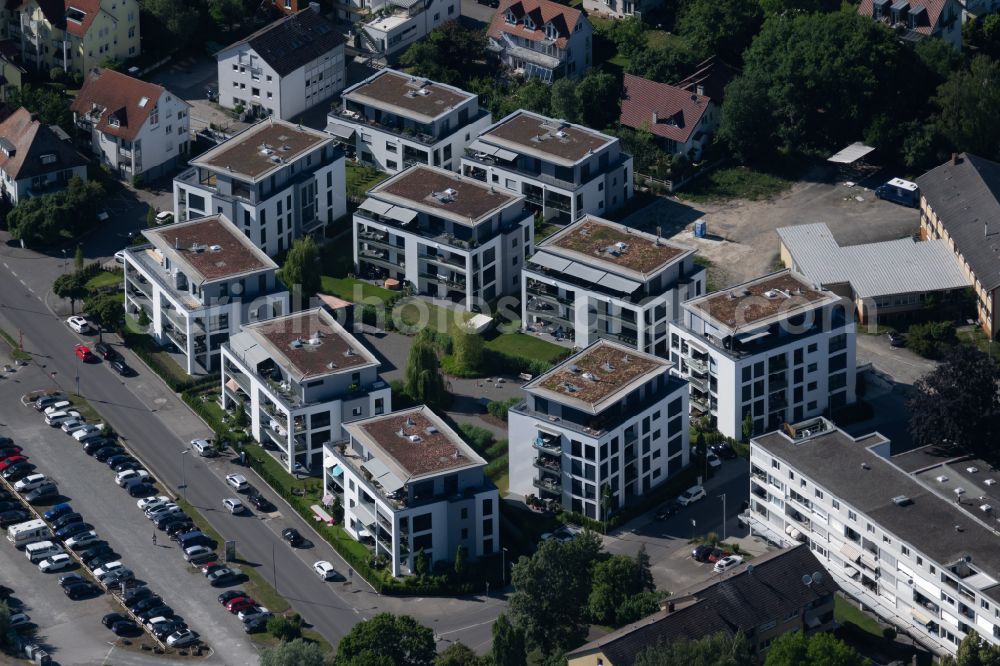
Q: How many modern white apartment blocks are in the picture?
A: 10